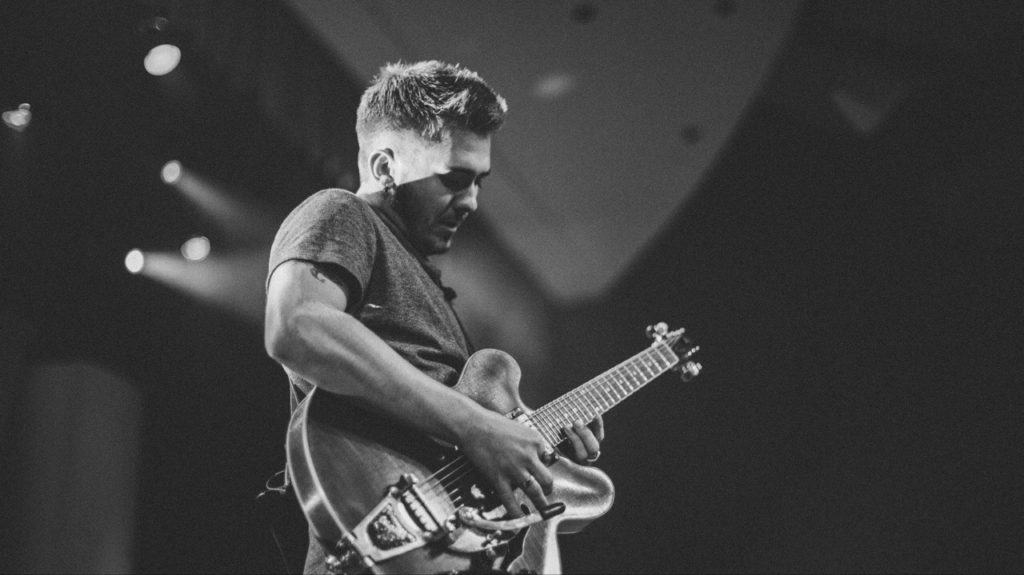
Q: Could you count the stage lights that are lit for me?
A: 5